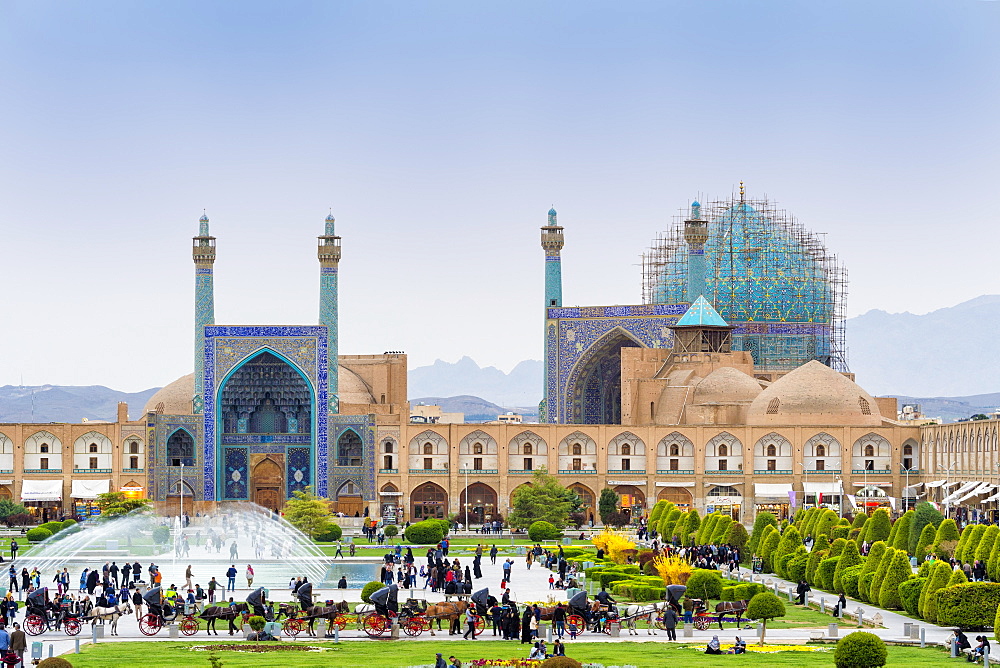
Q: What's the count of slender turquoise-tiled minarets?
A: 4